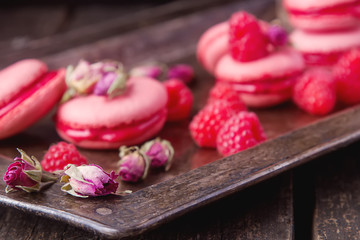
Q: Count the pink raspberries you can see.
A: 8